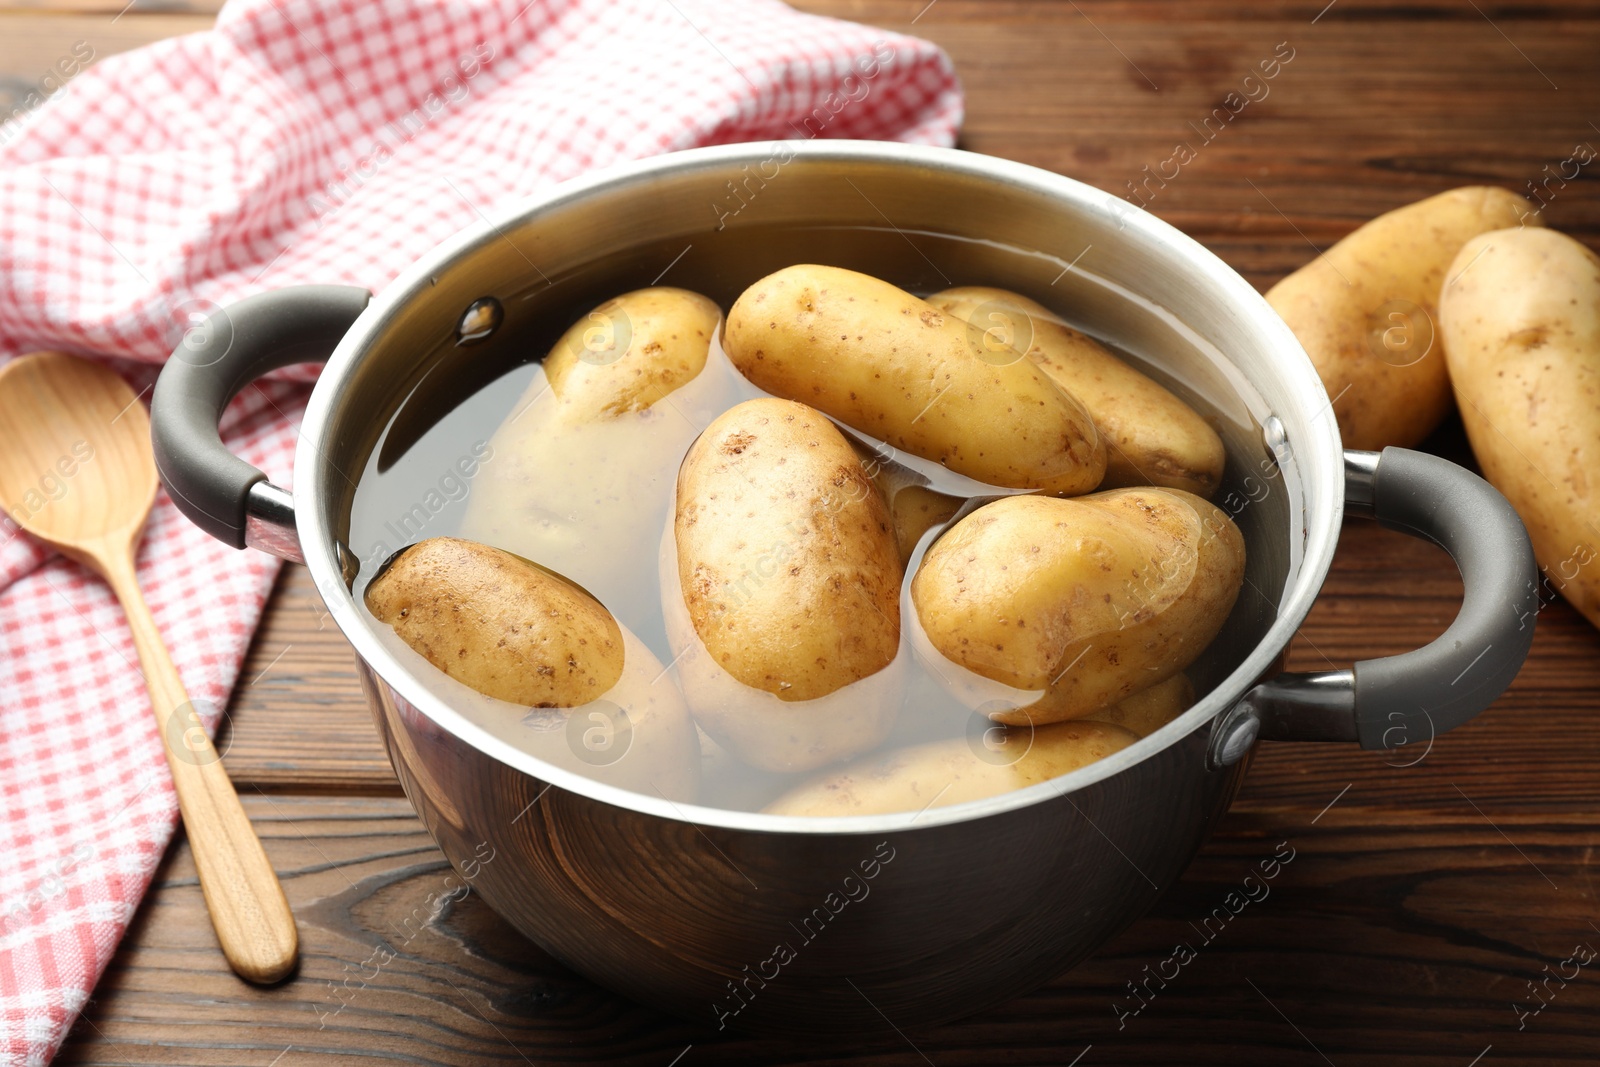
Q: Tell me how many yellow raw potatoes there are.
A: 11